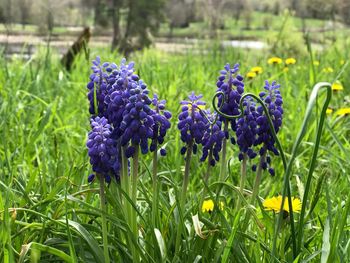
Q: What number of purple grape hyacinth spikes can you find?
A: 10